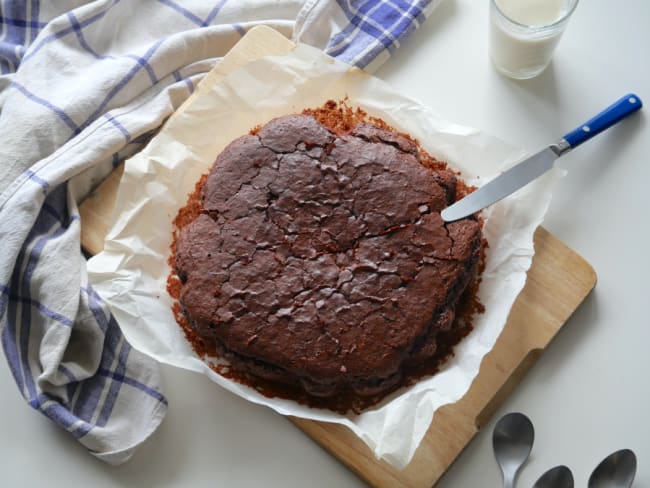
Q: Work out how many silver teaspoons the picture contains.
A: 3